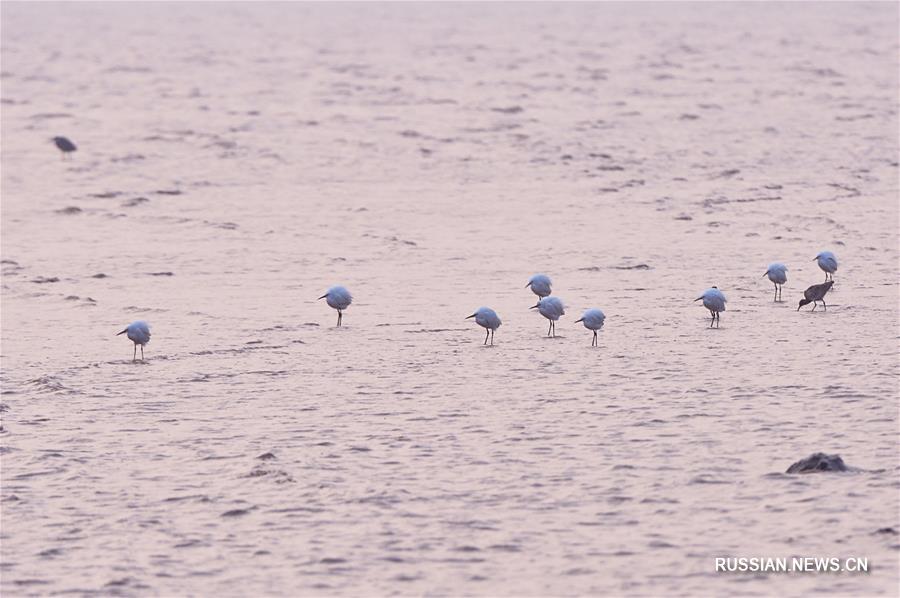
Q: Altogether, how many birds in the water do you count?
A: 11